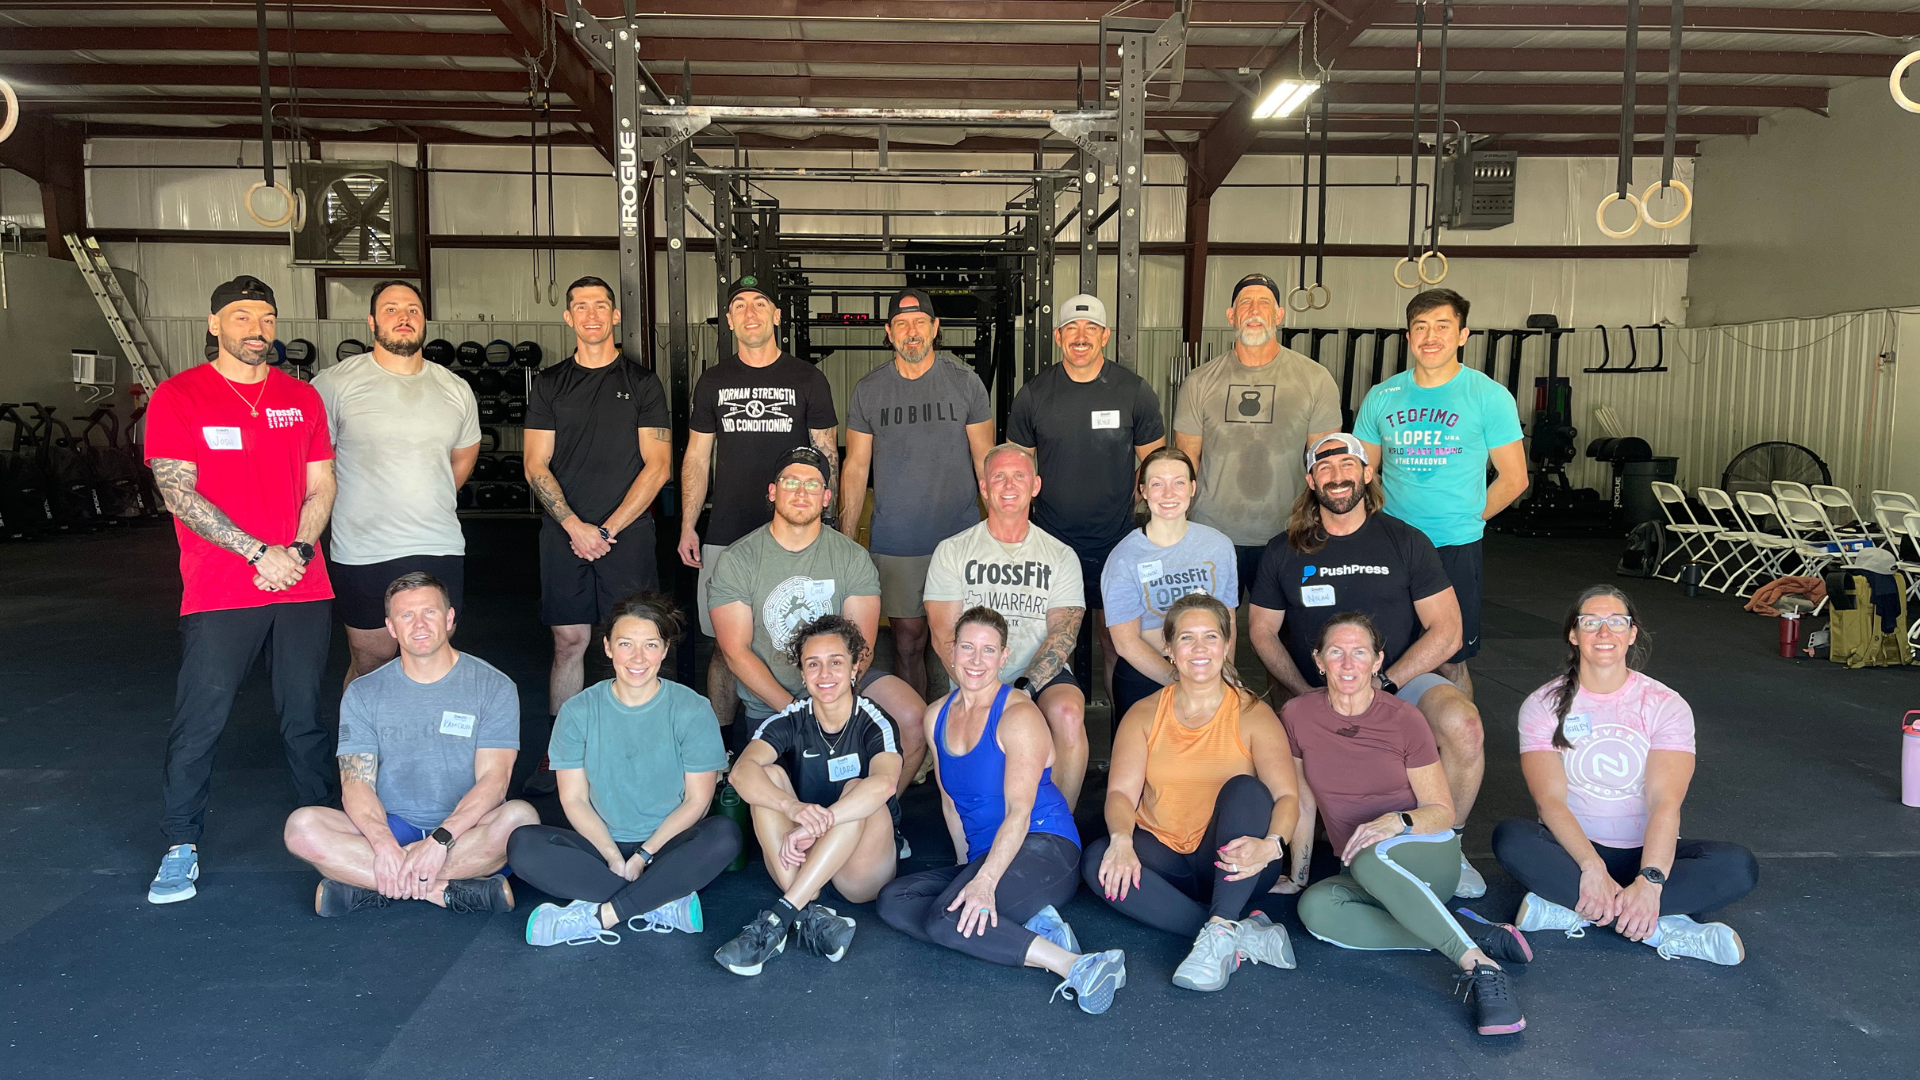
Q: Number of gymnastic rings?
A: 12